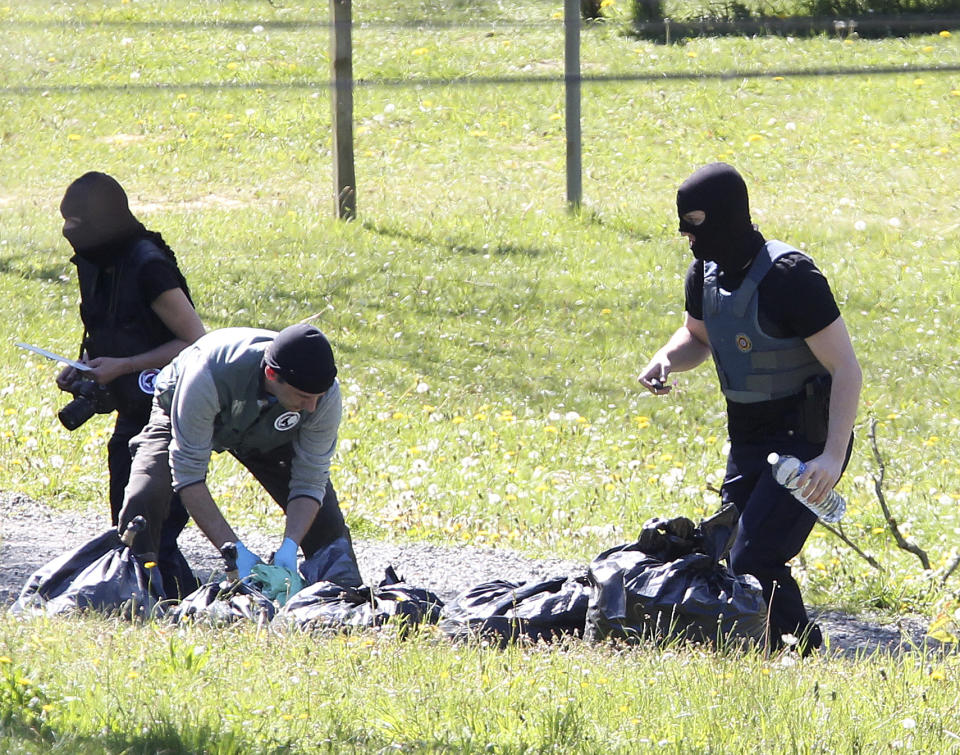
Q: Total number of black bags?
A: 5